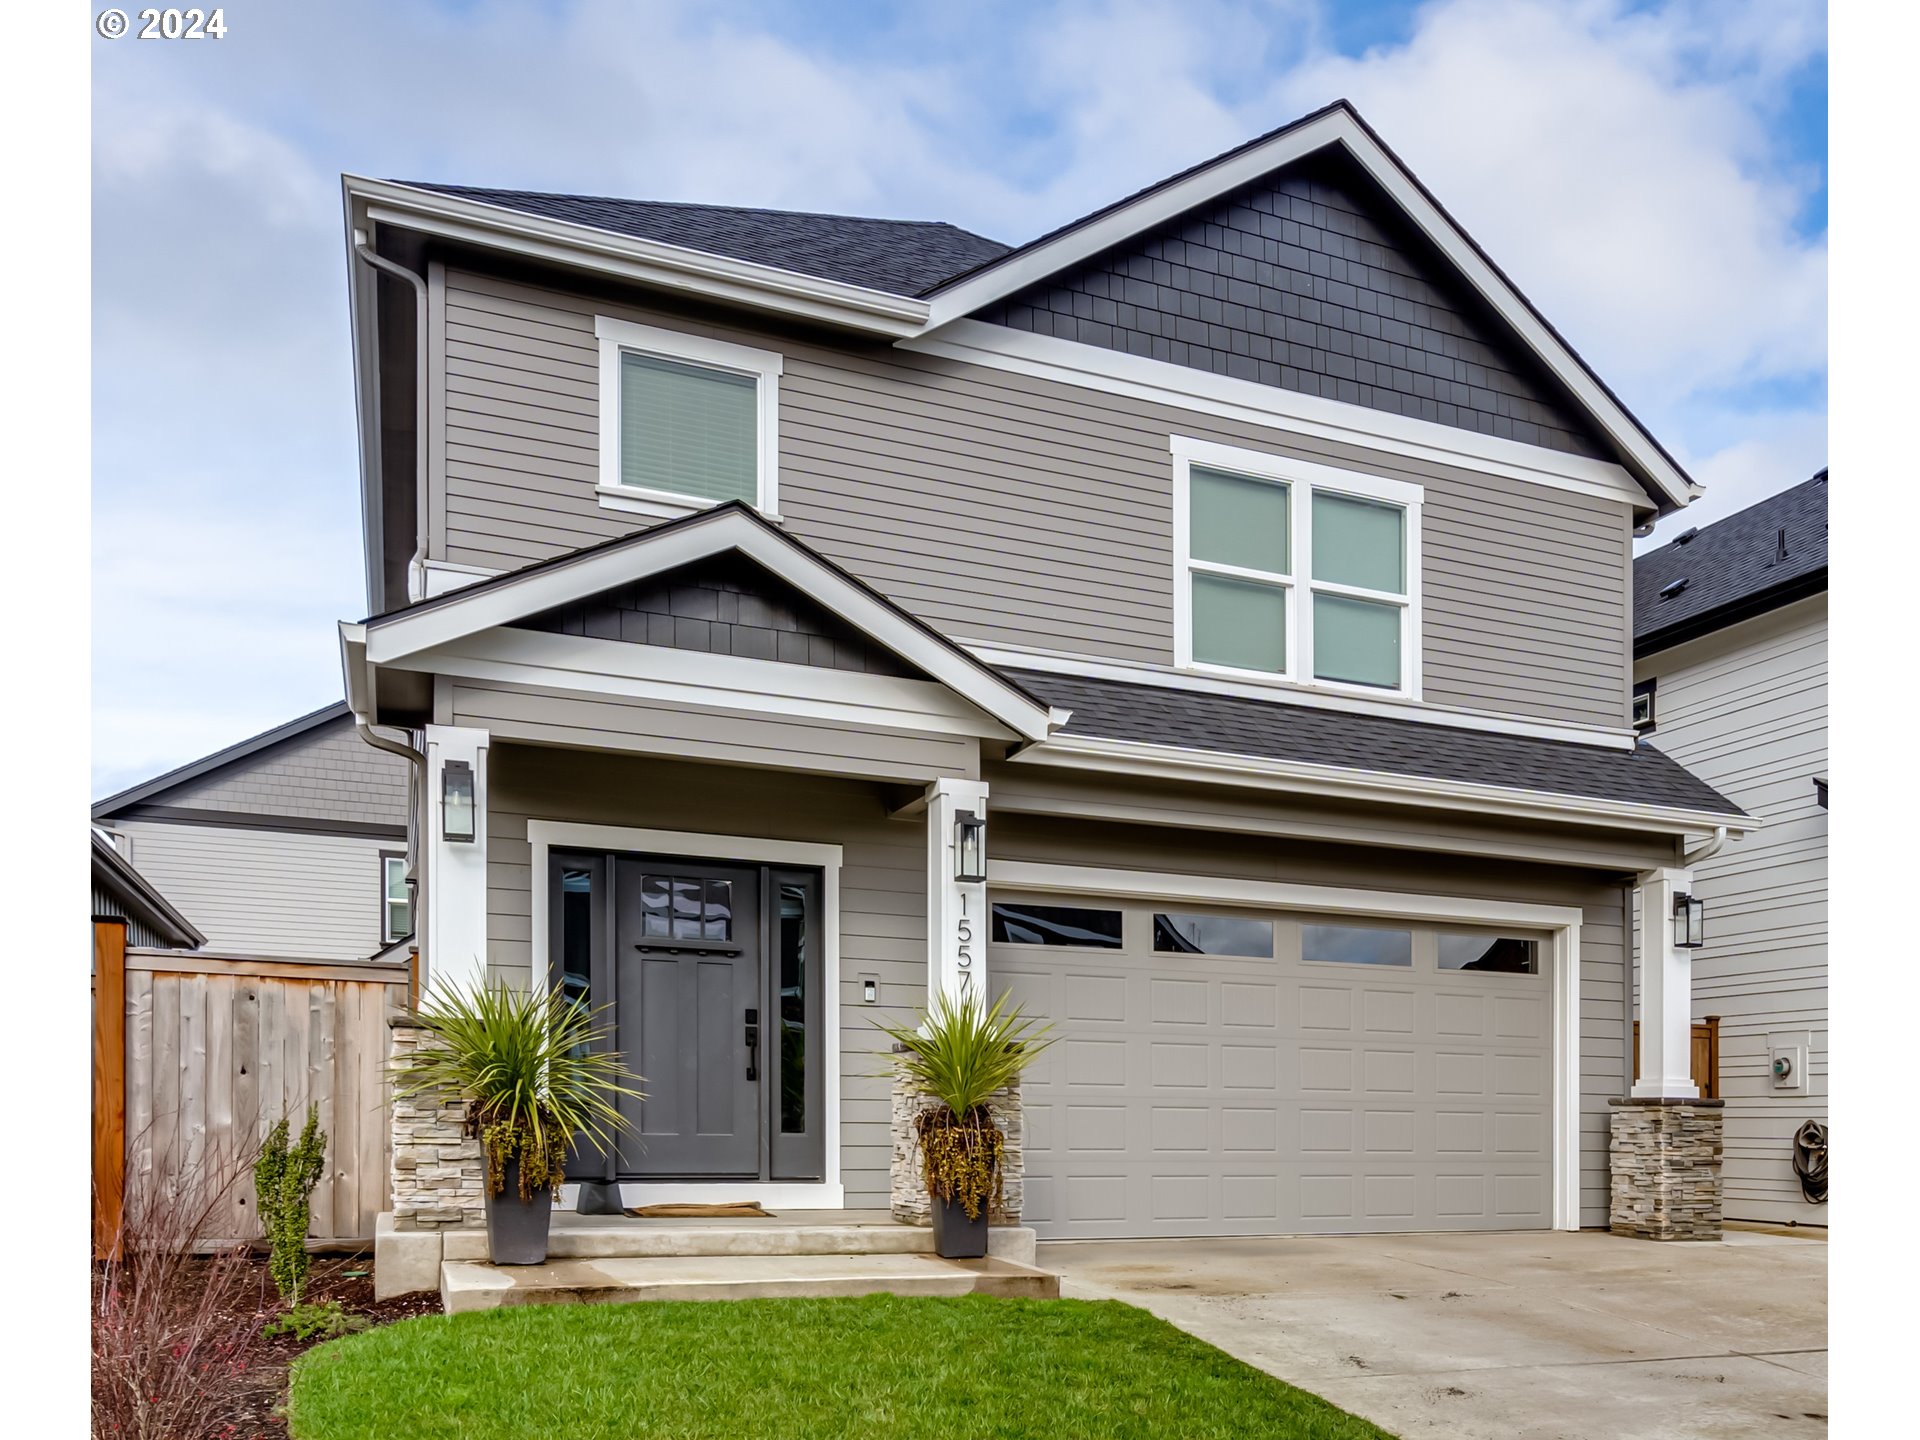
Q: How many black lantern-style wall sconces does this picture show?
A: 3